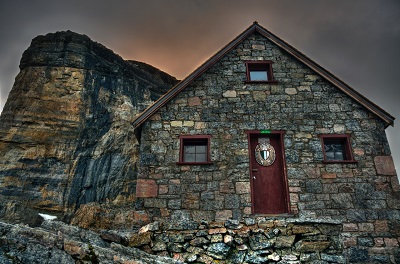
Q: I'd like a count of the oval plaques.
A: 1